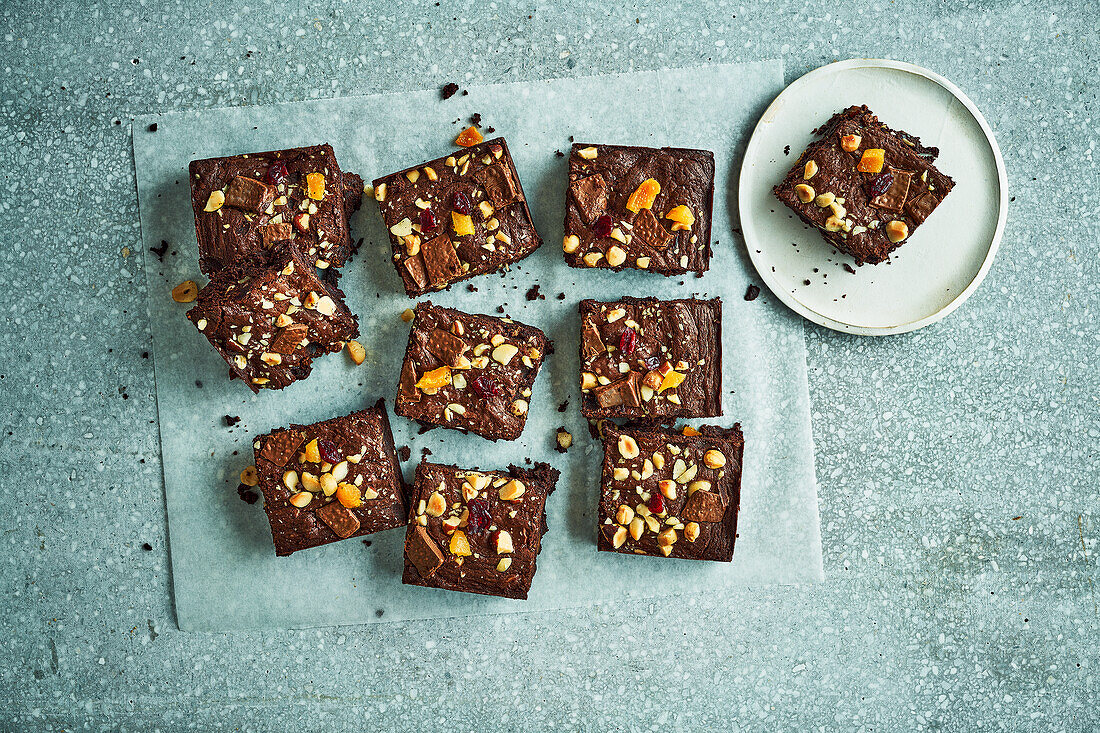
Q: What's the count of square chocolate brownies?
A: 10